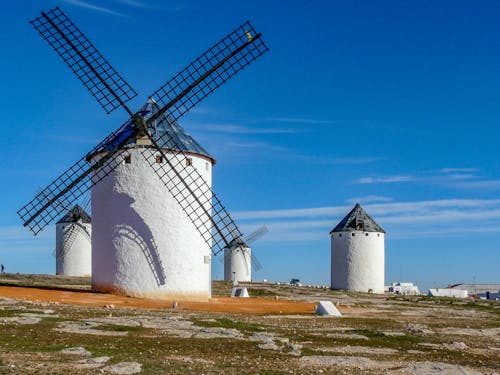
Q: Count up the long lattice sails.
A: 4